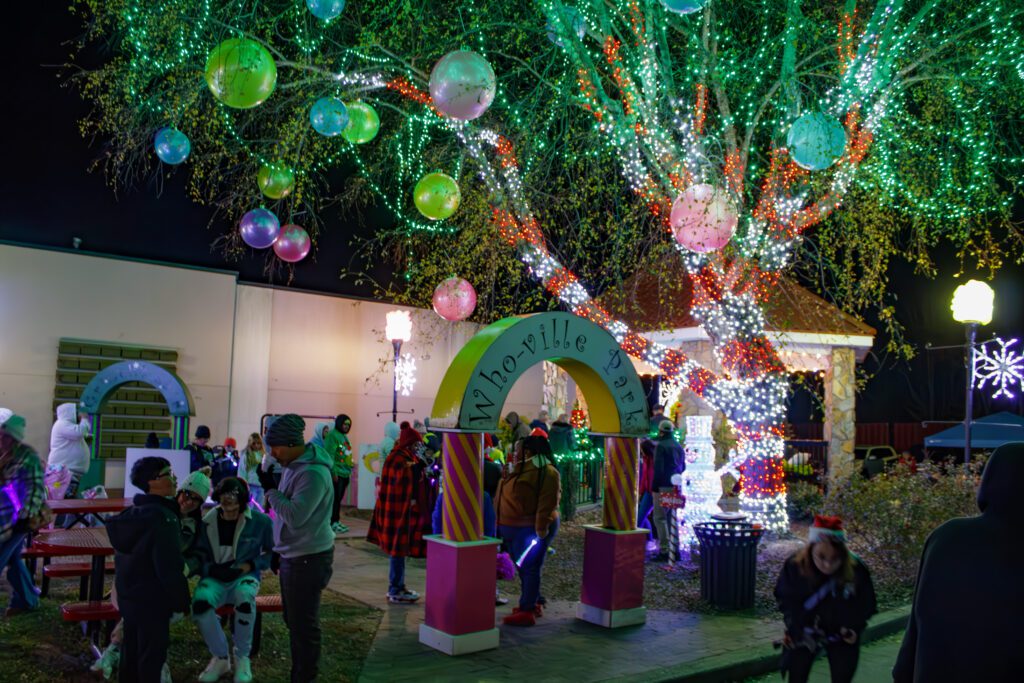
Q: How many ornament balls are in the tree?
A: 15